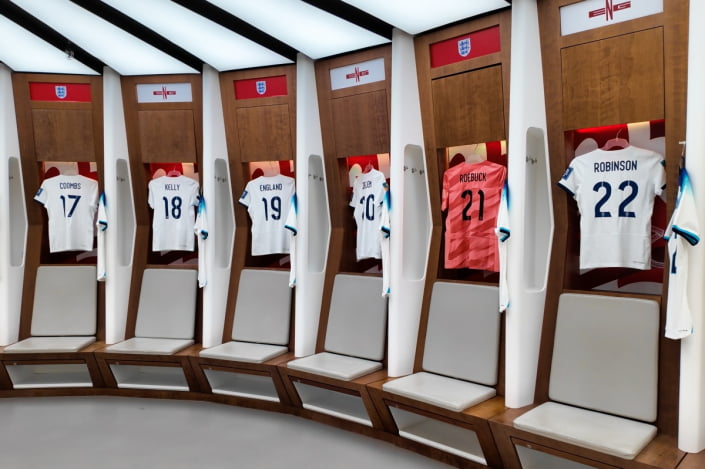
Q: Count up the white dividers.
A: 7